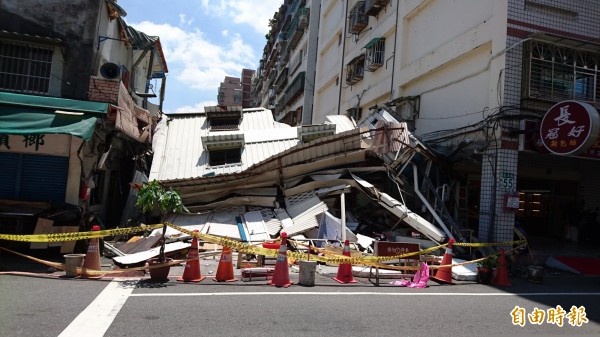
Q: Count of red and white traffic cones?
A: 7